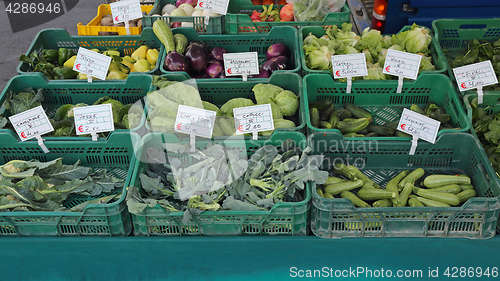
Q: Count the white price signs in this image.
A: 12